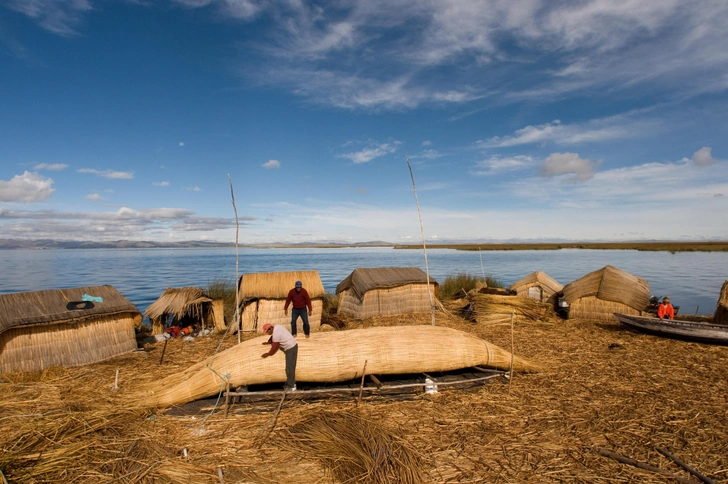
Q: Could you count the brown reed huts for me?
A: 7